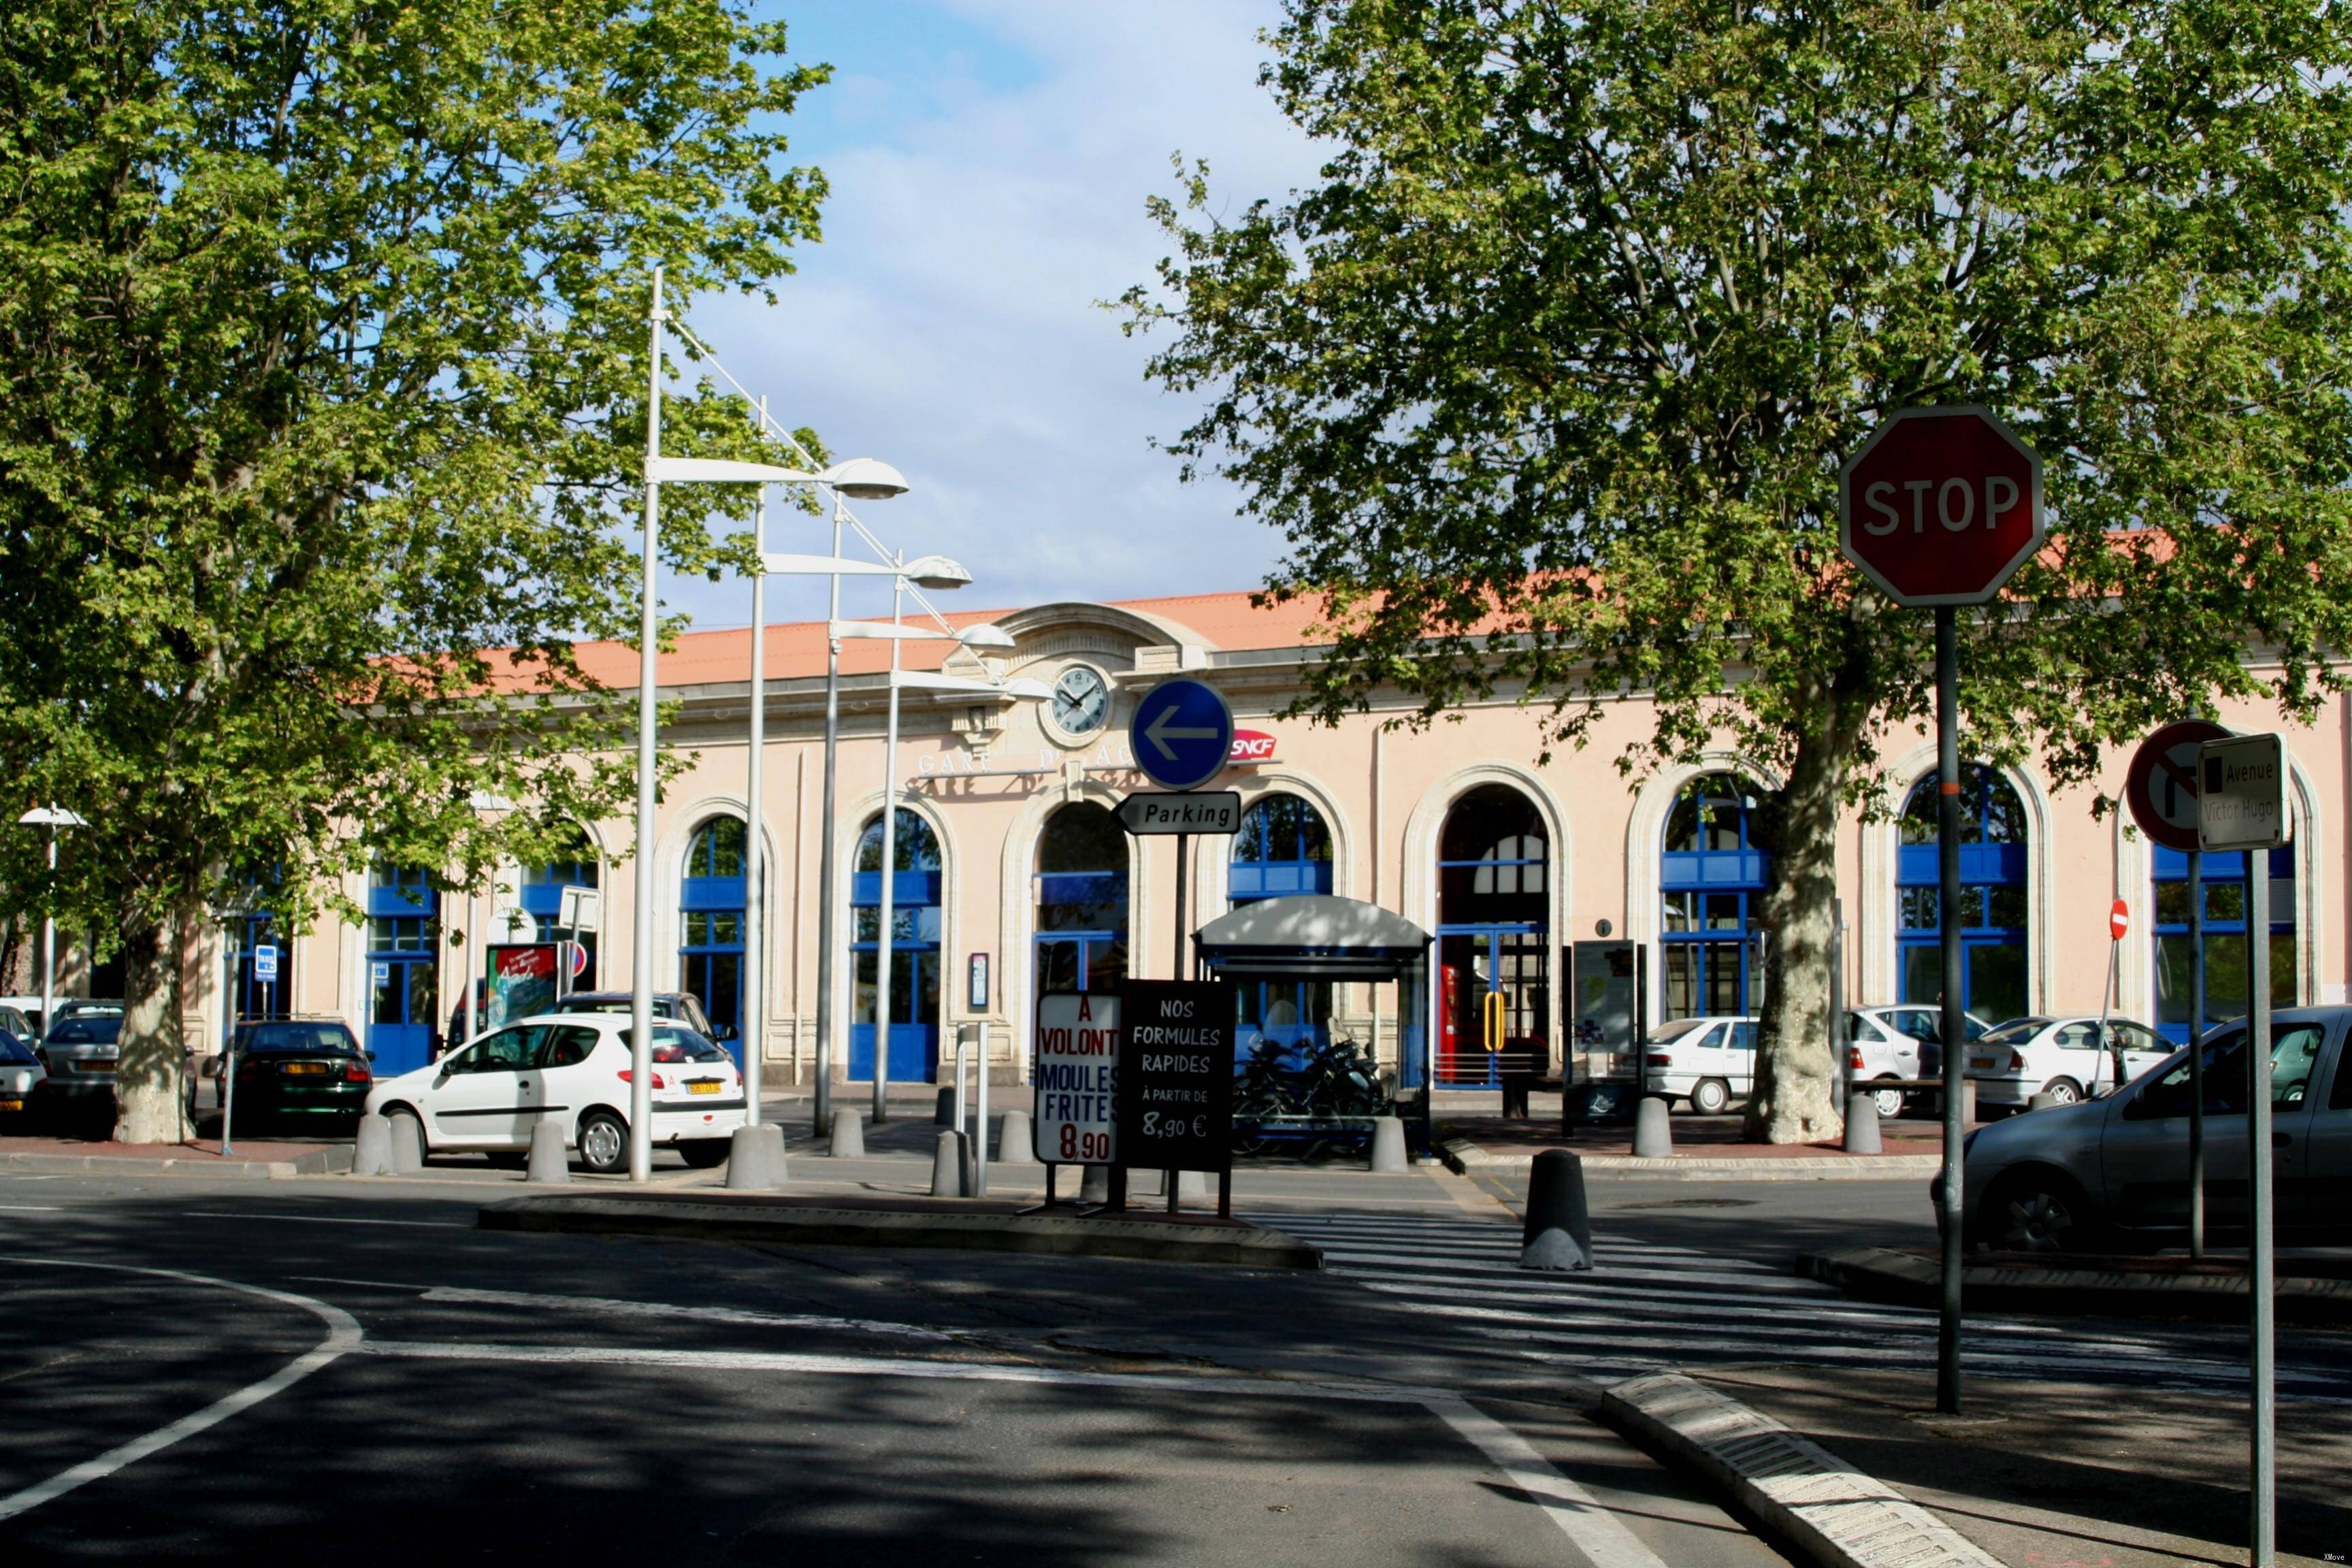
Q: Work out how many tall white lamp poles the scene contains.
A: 4